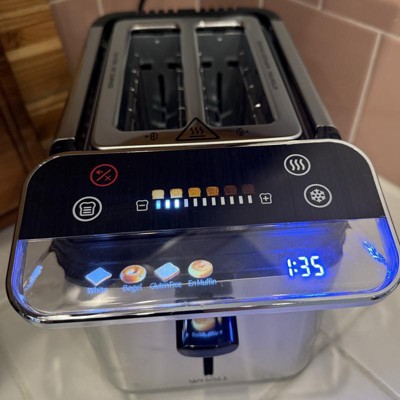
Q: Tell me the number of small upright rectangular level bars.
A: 11